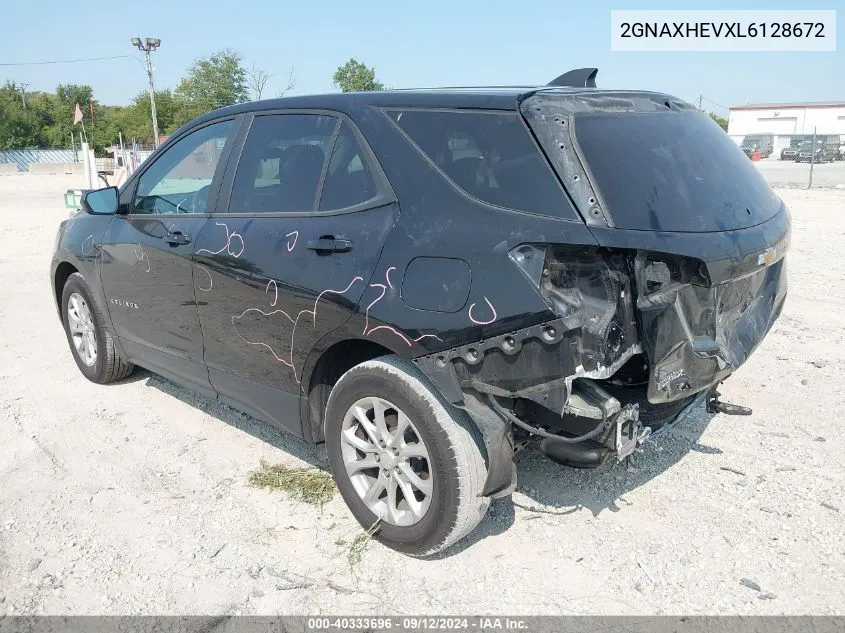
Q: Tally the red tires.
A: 0